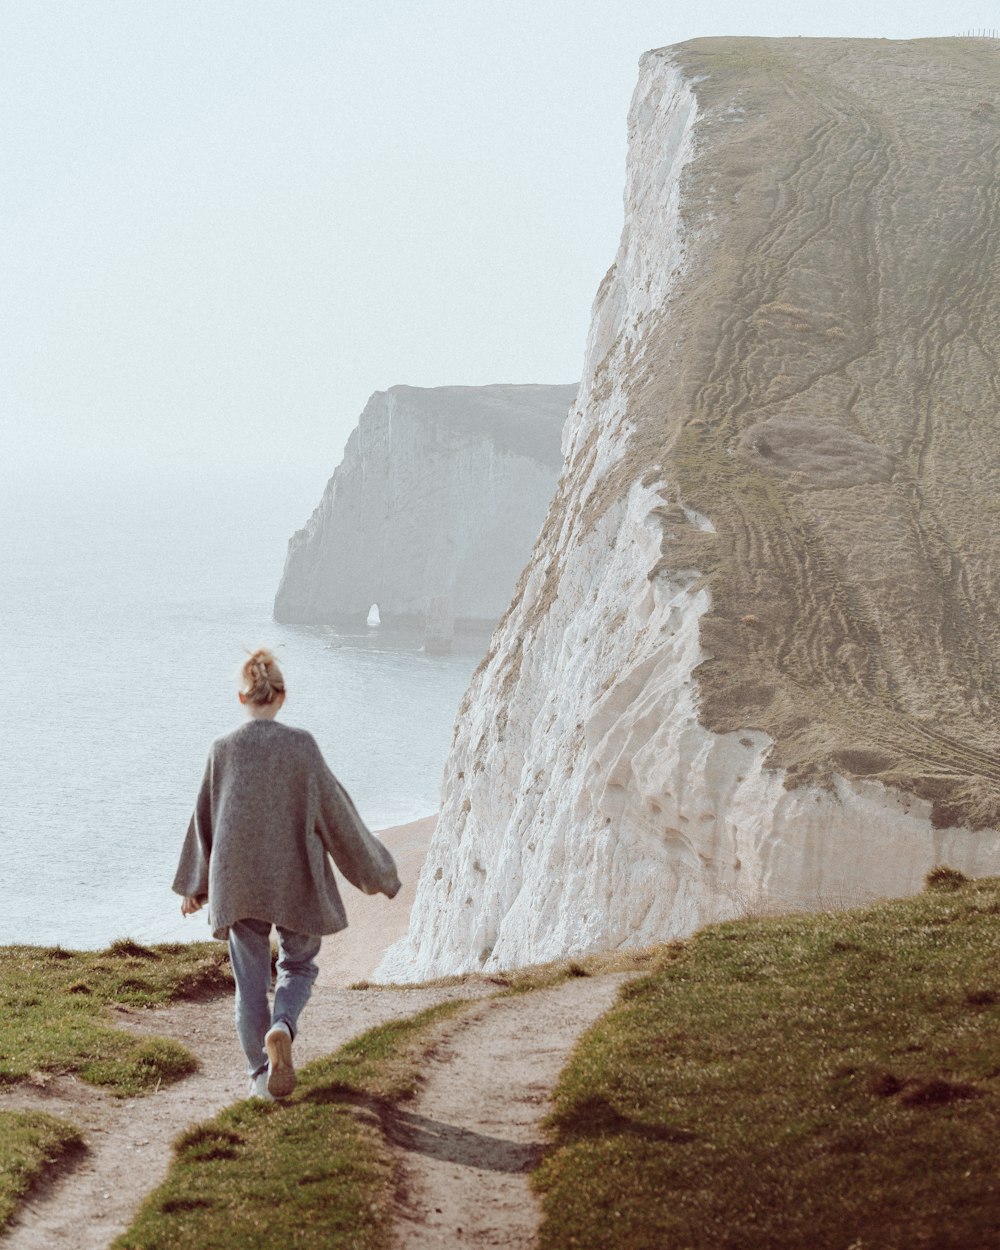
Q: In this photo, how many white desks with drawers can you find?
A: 0